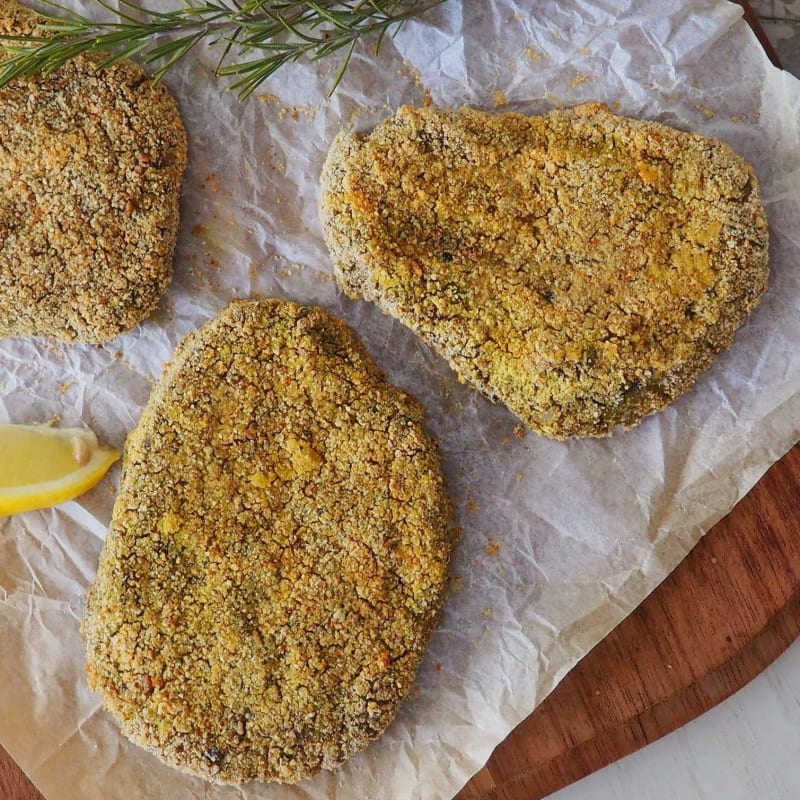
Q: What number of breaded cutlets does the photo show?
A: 3